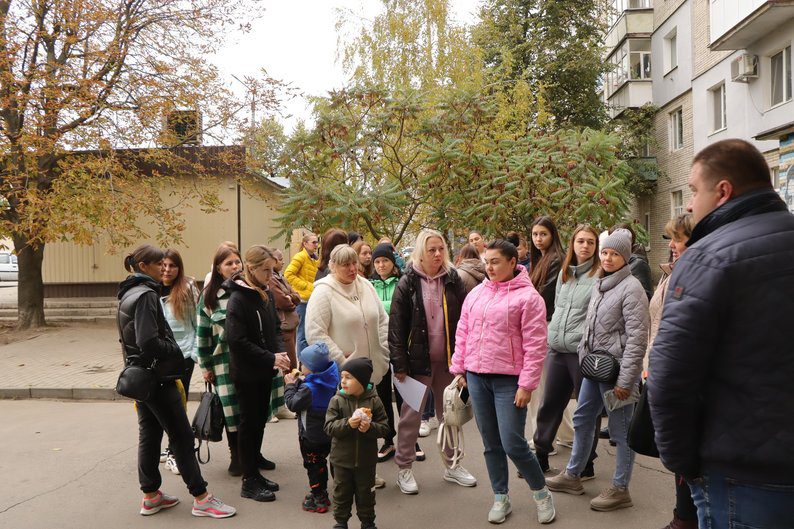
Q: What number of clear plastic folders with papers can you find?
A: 1